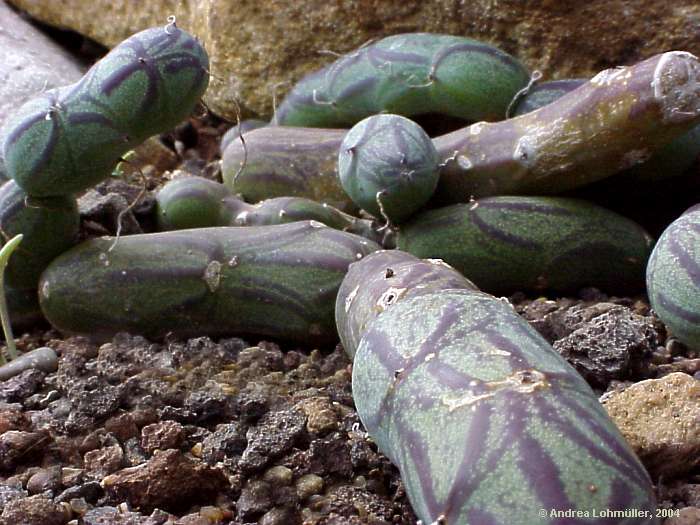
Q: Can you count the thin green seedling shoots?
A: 1